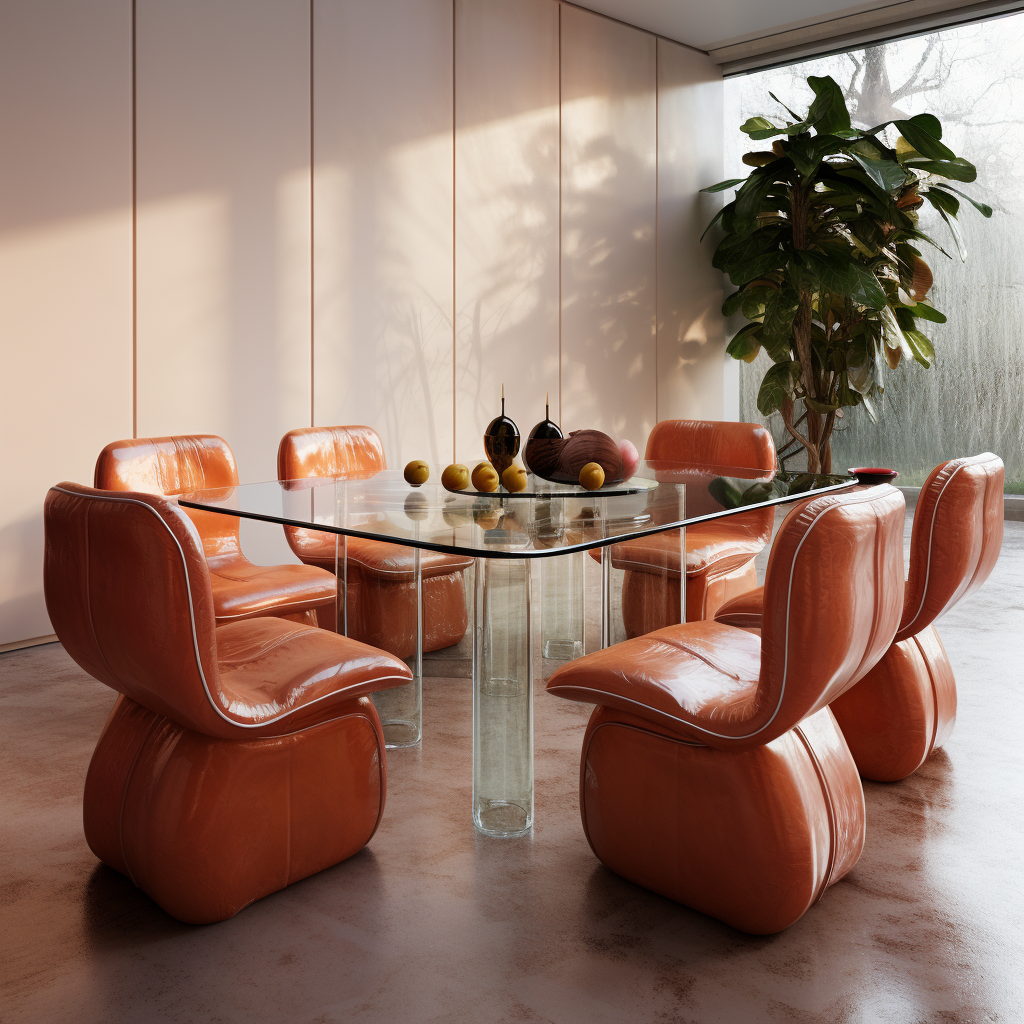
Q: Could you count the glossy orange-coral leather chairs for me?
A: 6